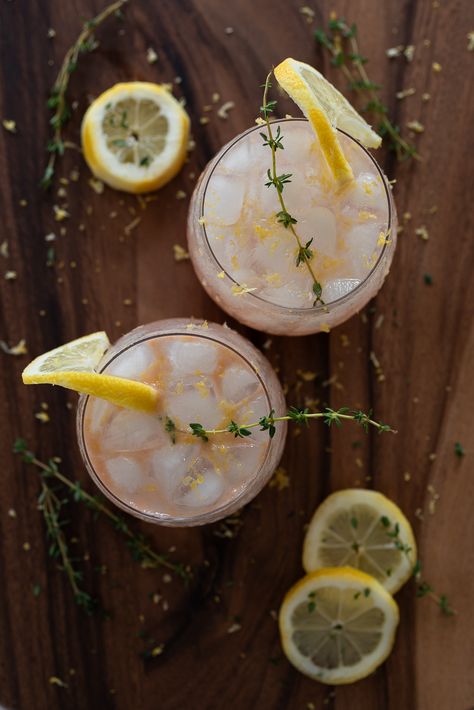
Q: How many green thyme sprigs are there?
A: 7